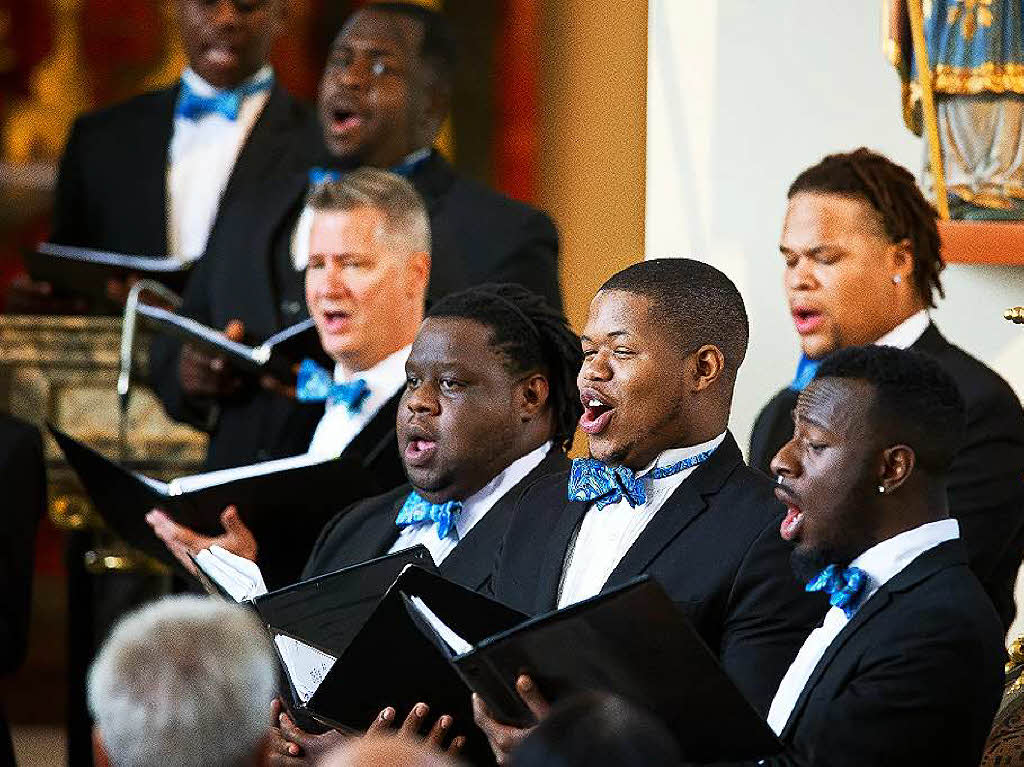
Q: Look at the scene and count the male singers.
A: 7